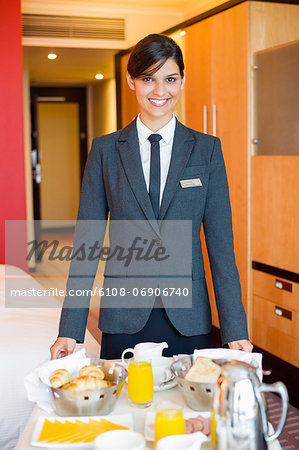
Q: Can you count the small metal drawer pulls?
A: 2